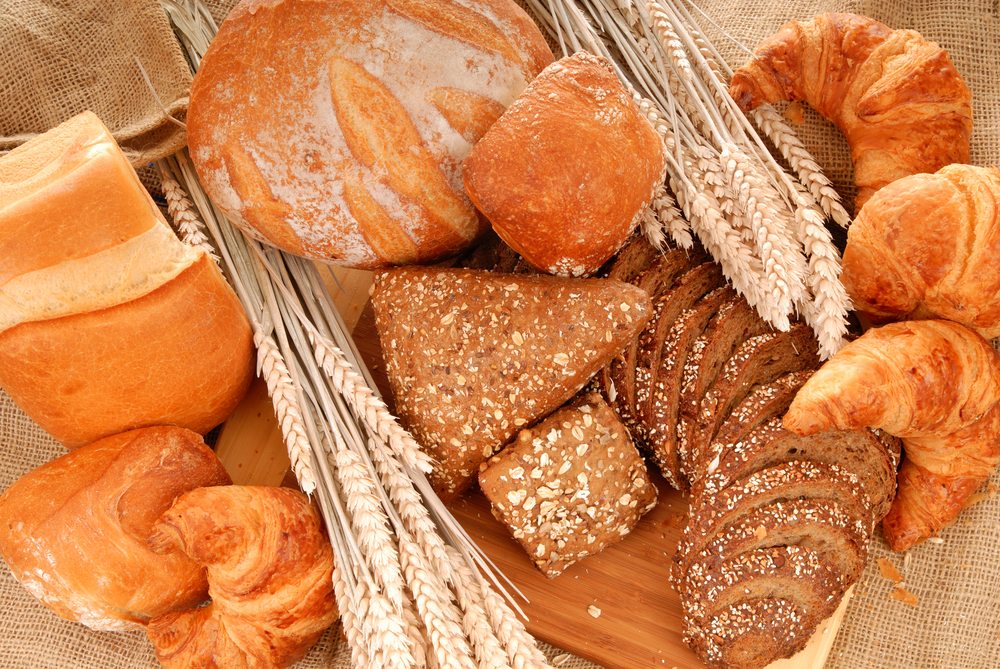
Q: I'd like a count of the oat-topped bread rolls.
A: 2